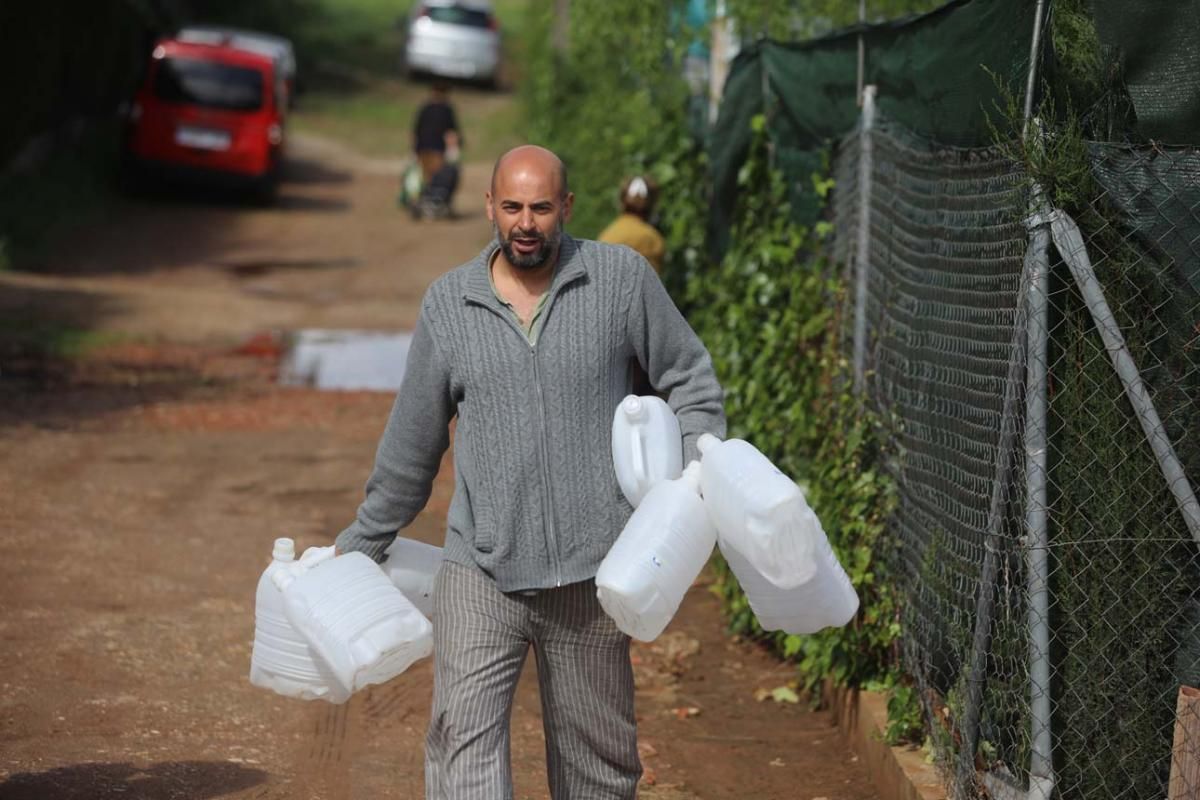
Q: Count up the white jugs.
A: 7